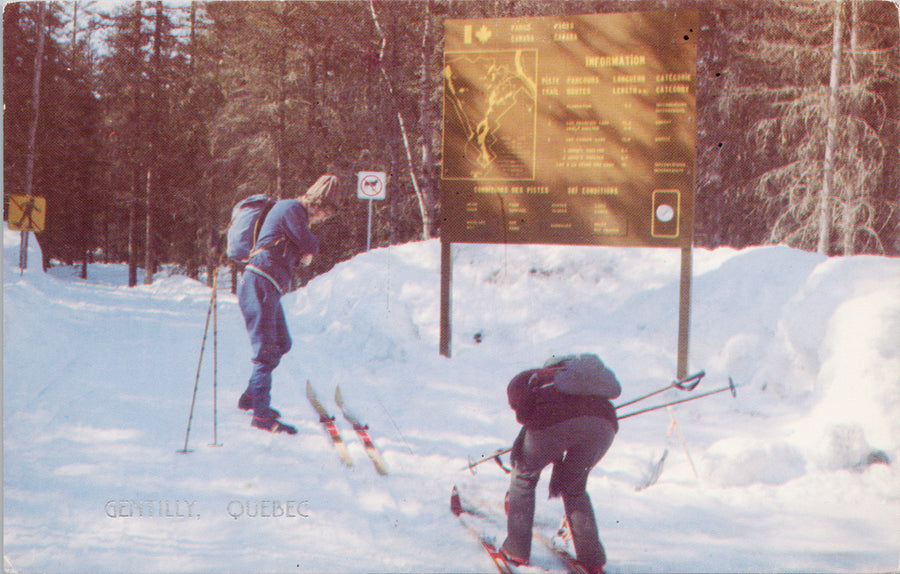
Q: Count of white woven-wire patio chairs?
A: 0